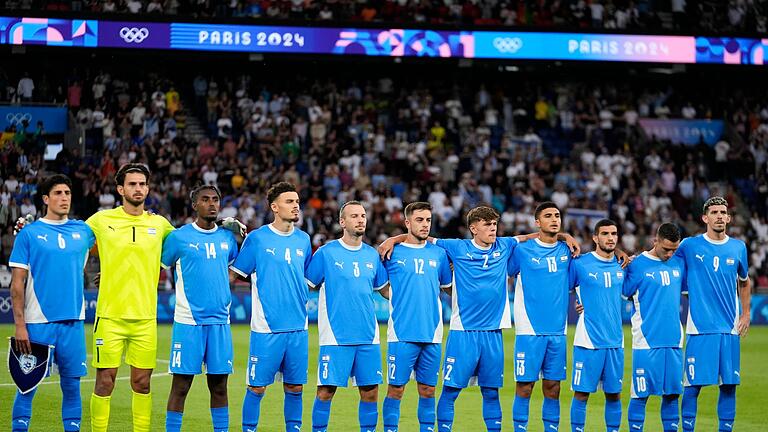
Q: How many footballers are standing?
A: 11